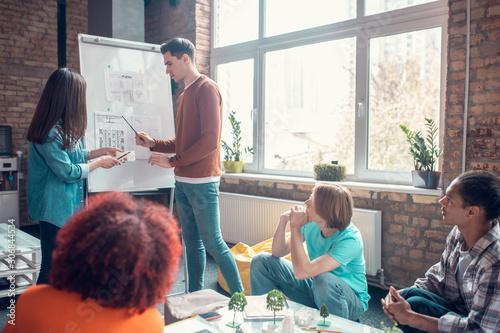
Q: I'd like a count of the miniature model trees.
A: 3